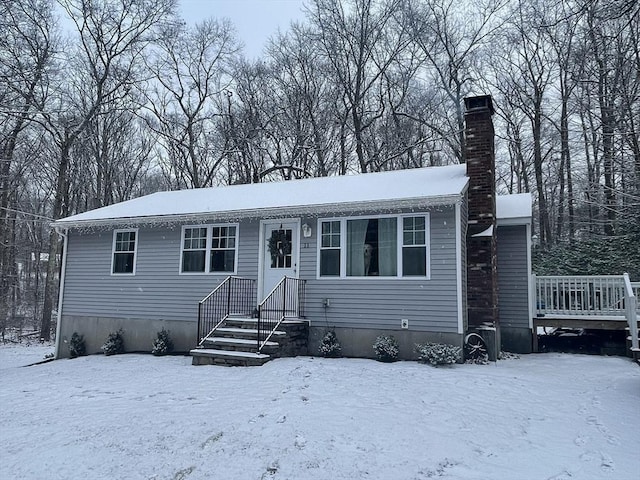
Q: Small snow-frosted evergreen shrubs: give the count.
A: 6